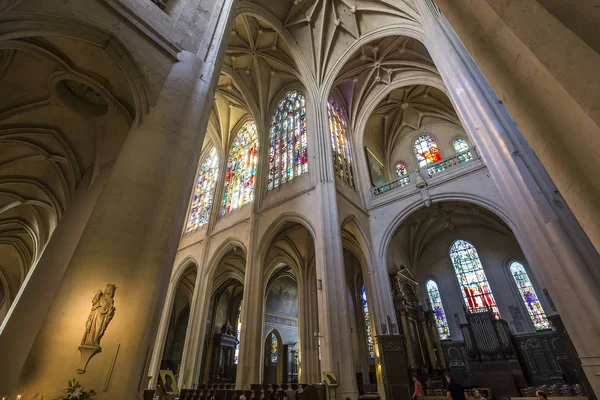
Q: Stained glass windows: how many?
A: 13